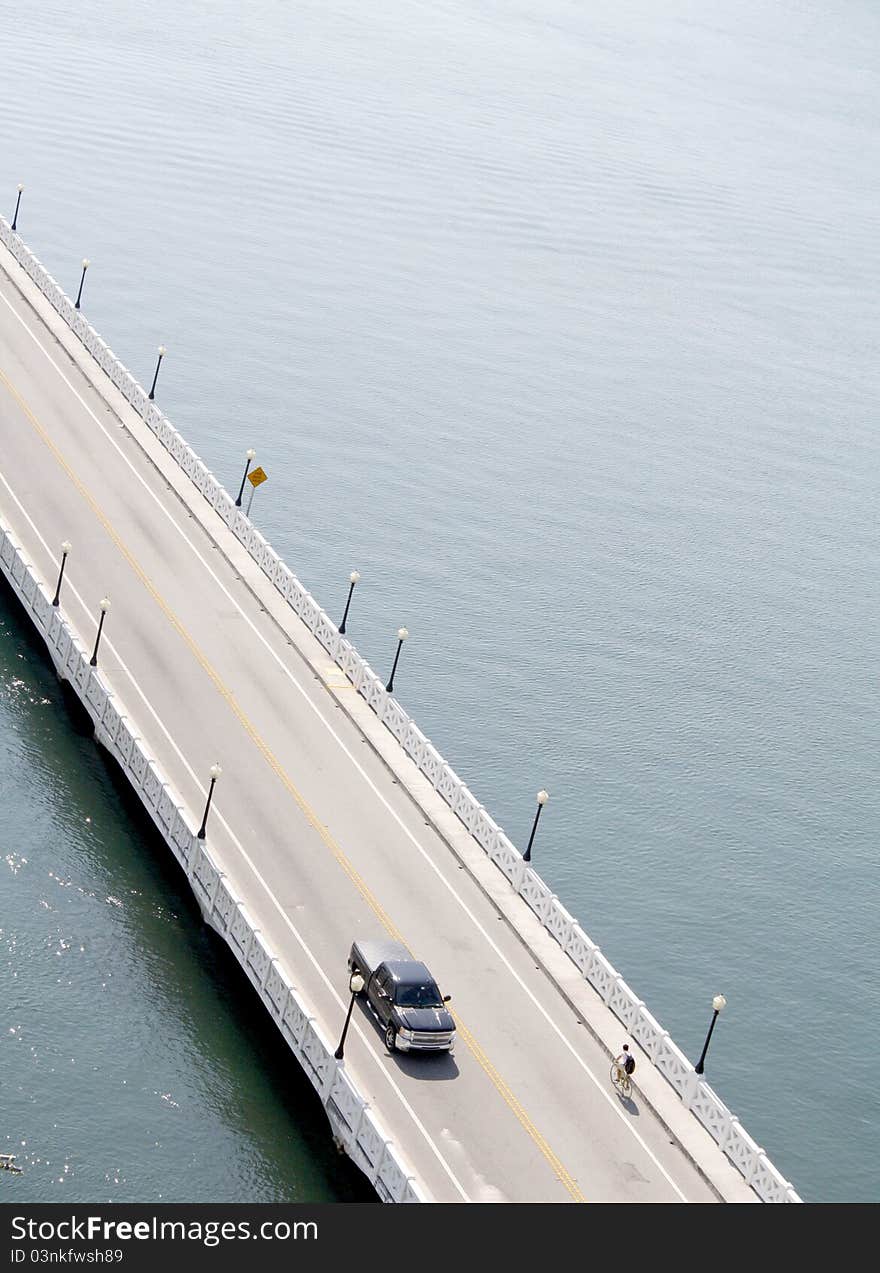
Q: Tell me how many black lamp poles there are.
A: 12